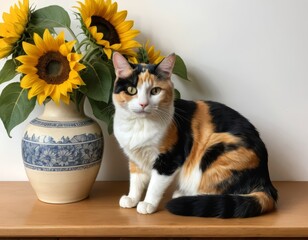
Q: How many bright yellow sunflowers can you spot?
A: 4